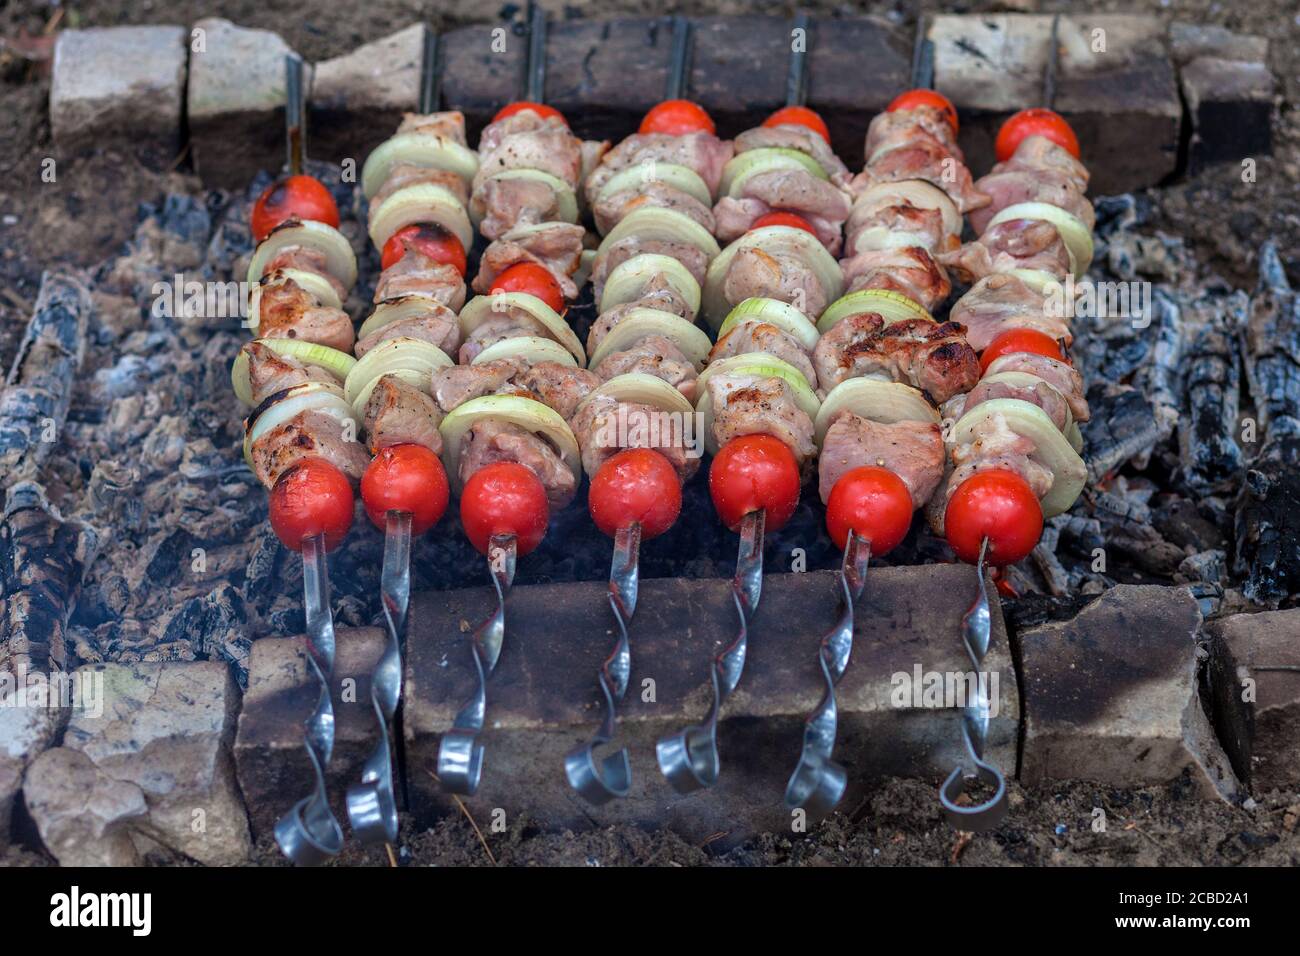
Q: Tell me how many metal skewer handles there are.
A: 7